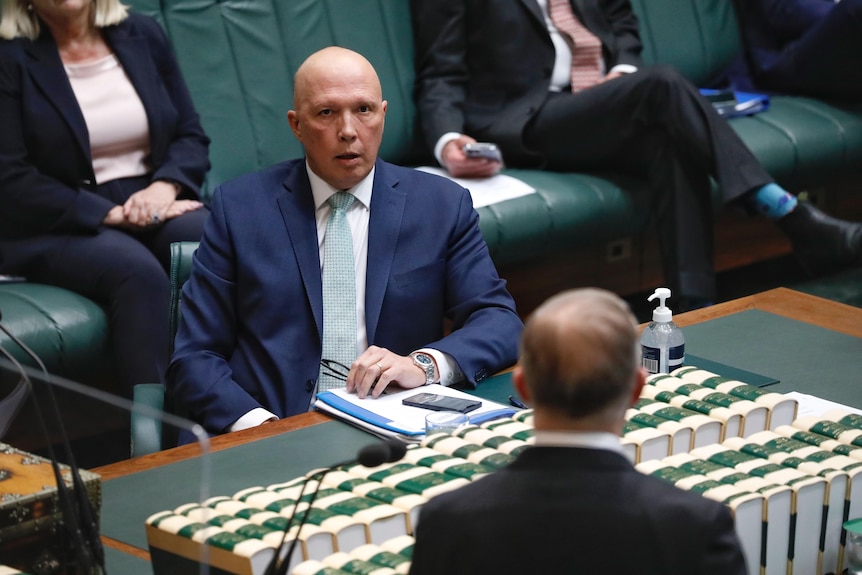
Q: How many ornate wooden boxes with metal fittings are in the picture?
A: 1